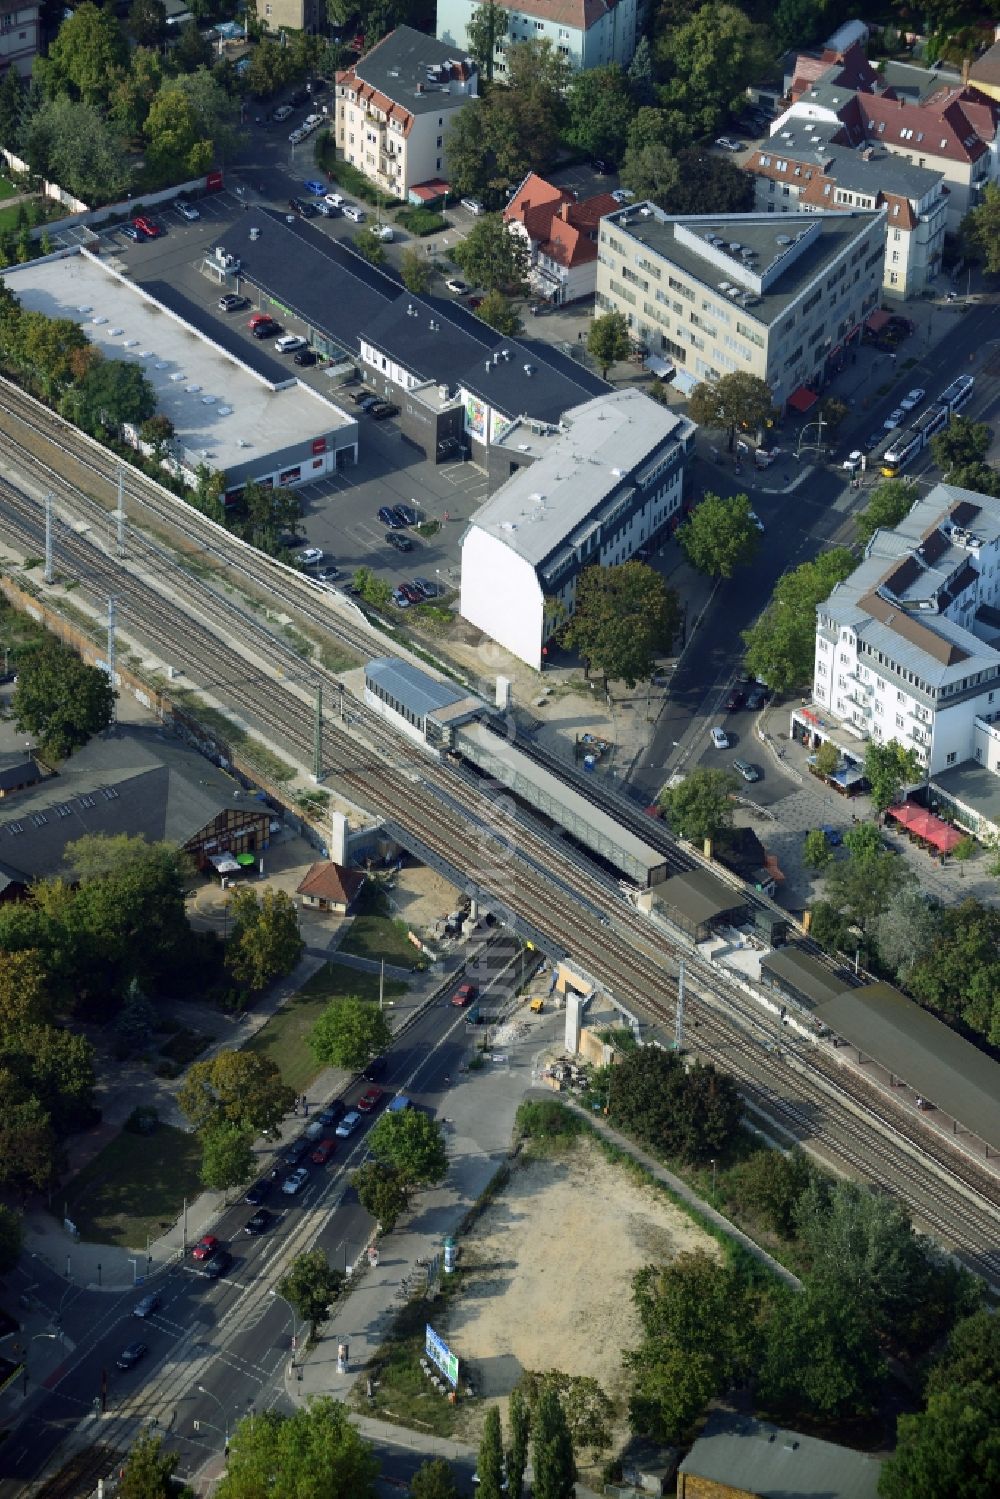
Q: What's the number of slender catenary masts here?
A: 5